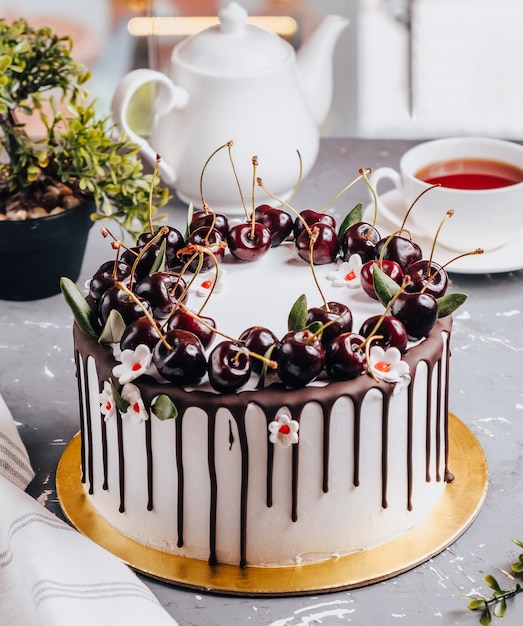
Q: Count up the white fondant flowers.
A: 7